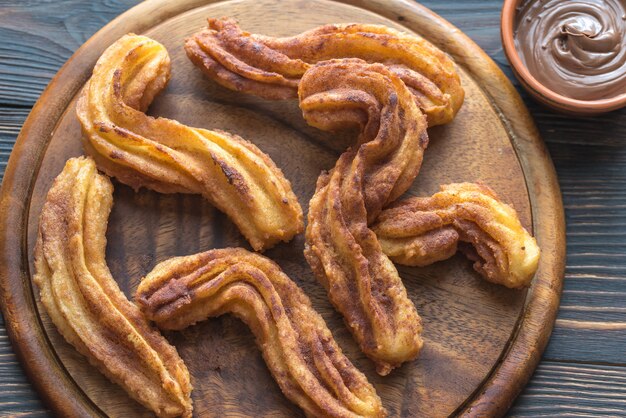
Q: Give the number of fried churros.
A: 6